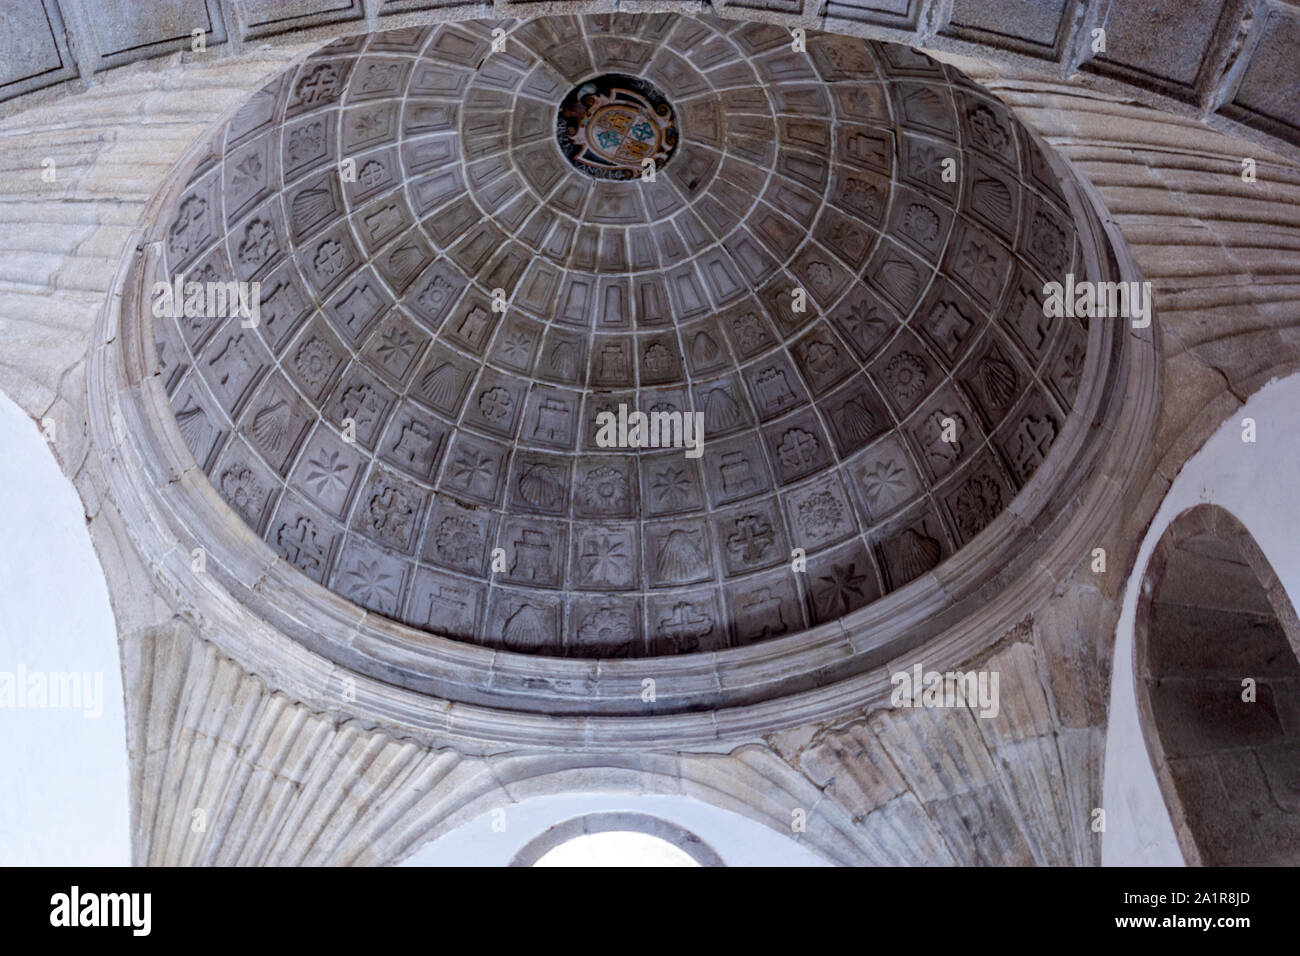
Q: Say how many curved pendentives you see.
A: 4